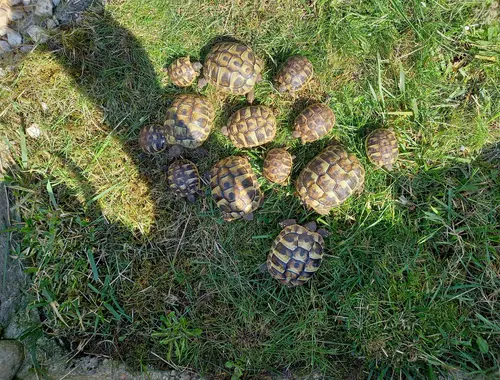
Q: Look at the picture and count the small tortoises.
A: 7